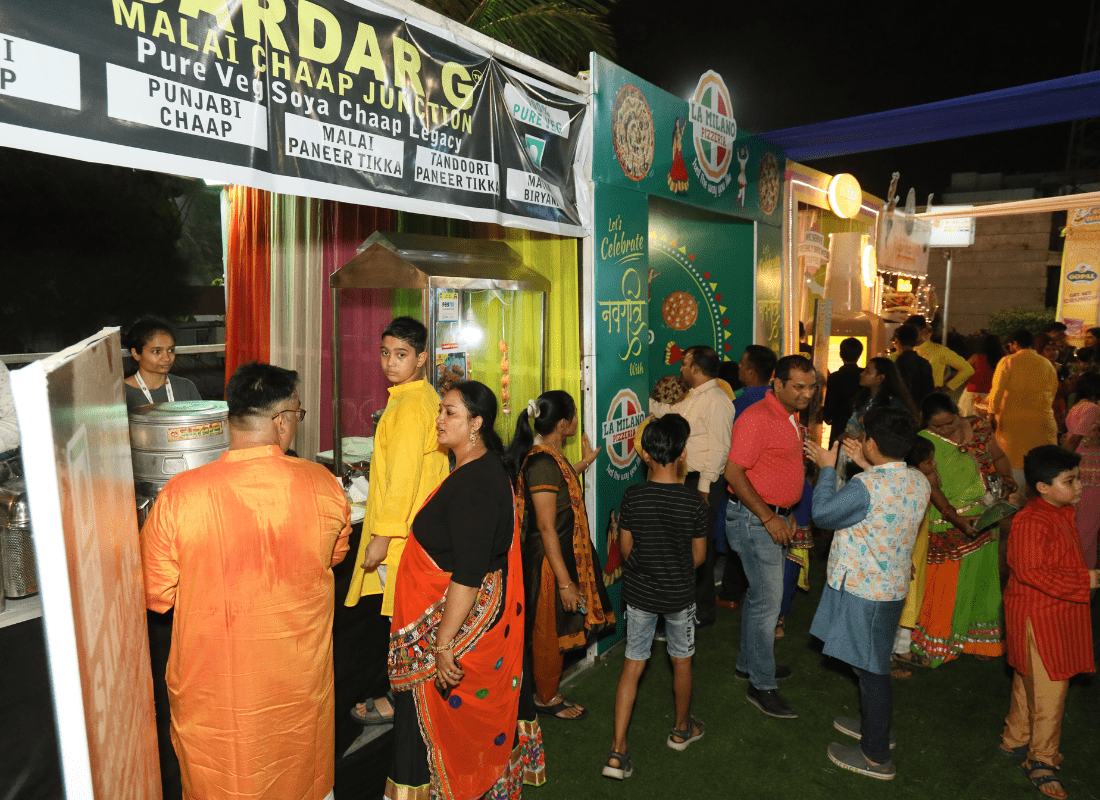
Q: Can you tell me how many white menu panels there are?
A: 5